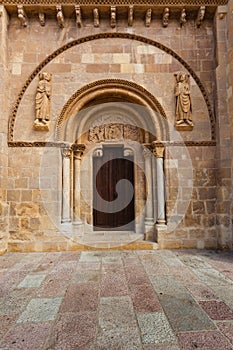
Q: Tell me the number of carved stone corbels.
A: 11